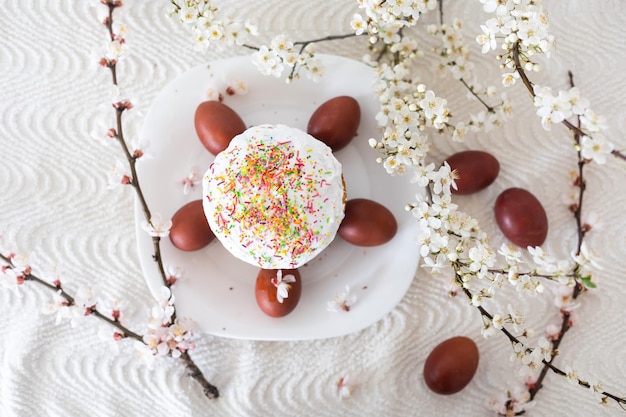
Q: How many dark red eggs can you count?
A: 8